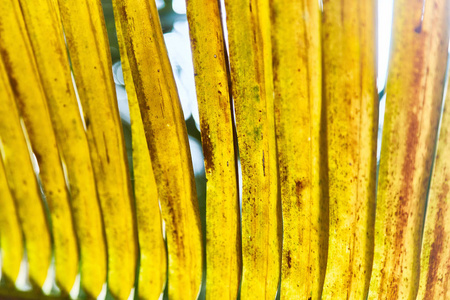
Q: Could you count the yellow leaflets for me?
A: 13